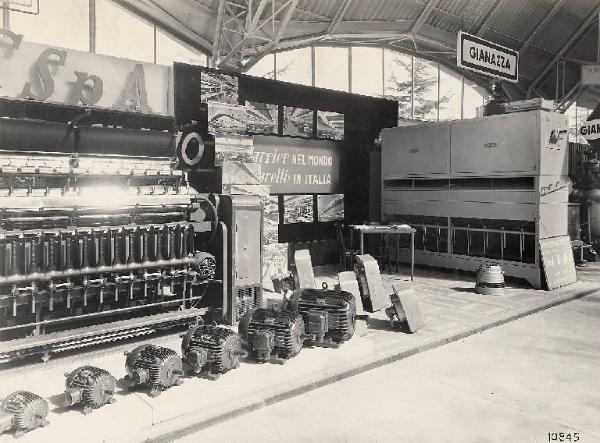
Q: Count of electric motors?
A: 6